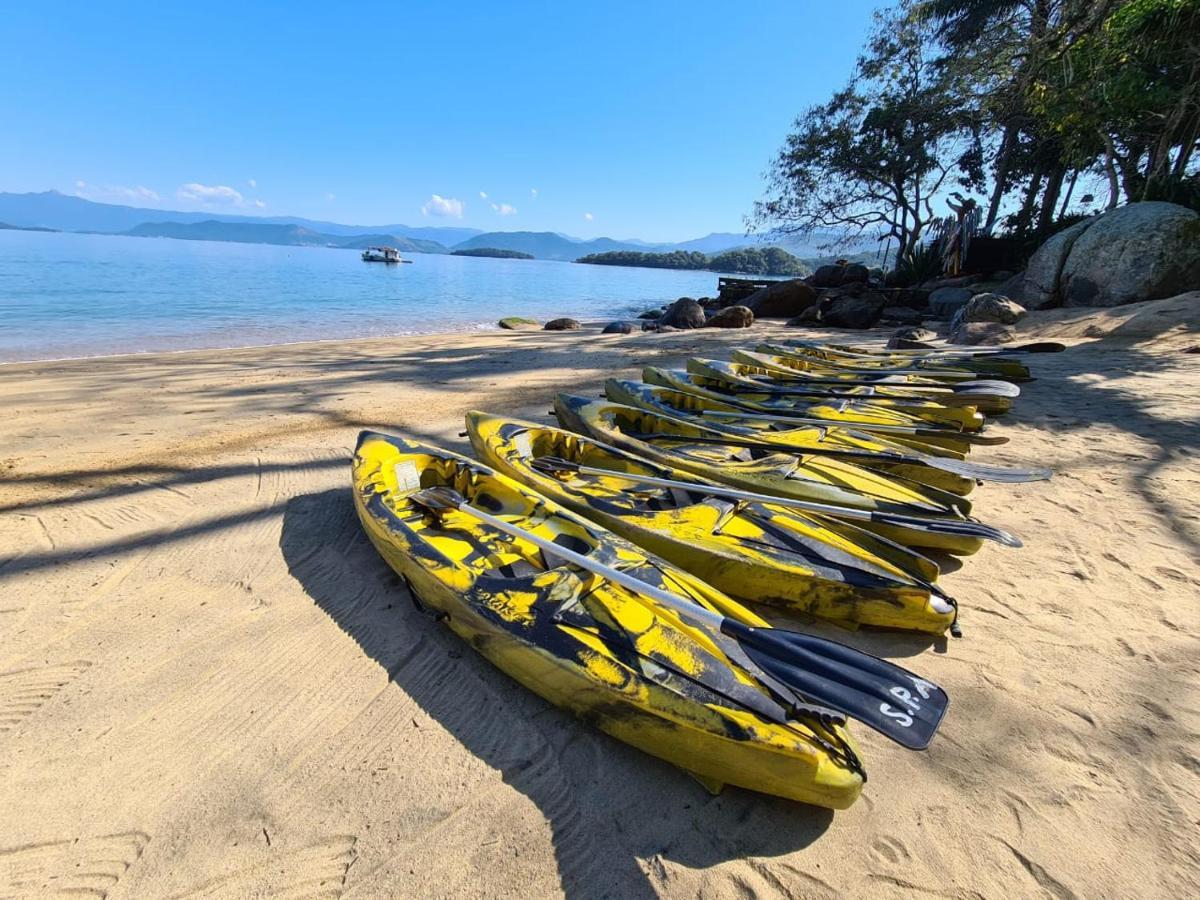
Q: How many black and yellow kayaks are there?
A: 9